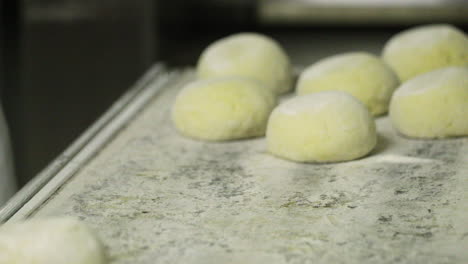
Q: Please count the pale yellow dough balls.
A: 7